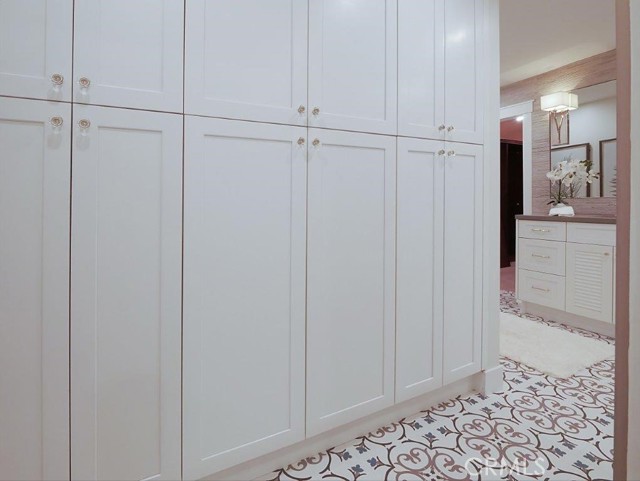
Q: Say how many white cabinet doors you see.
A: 13